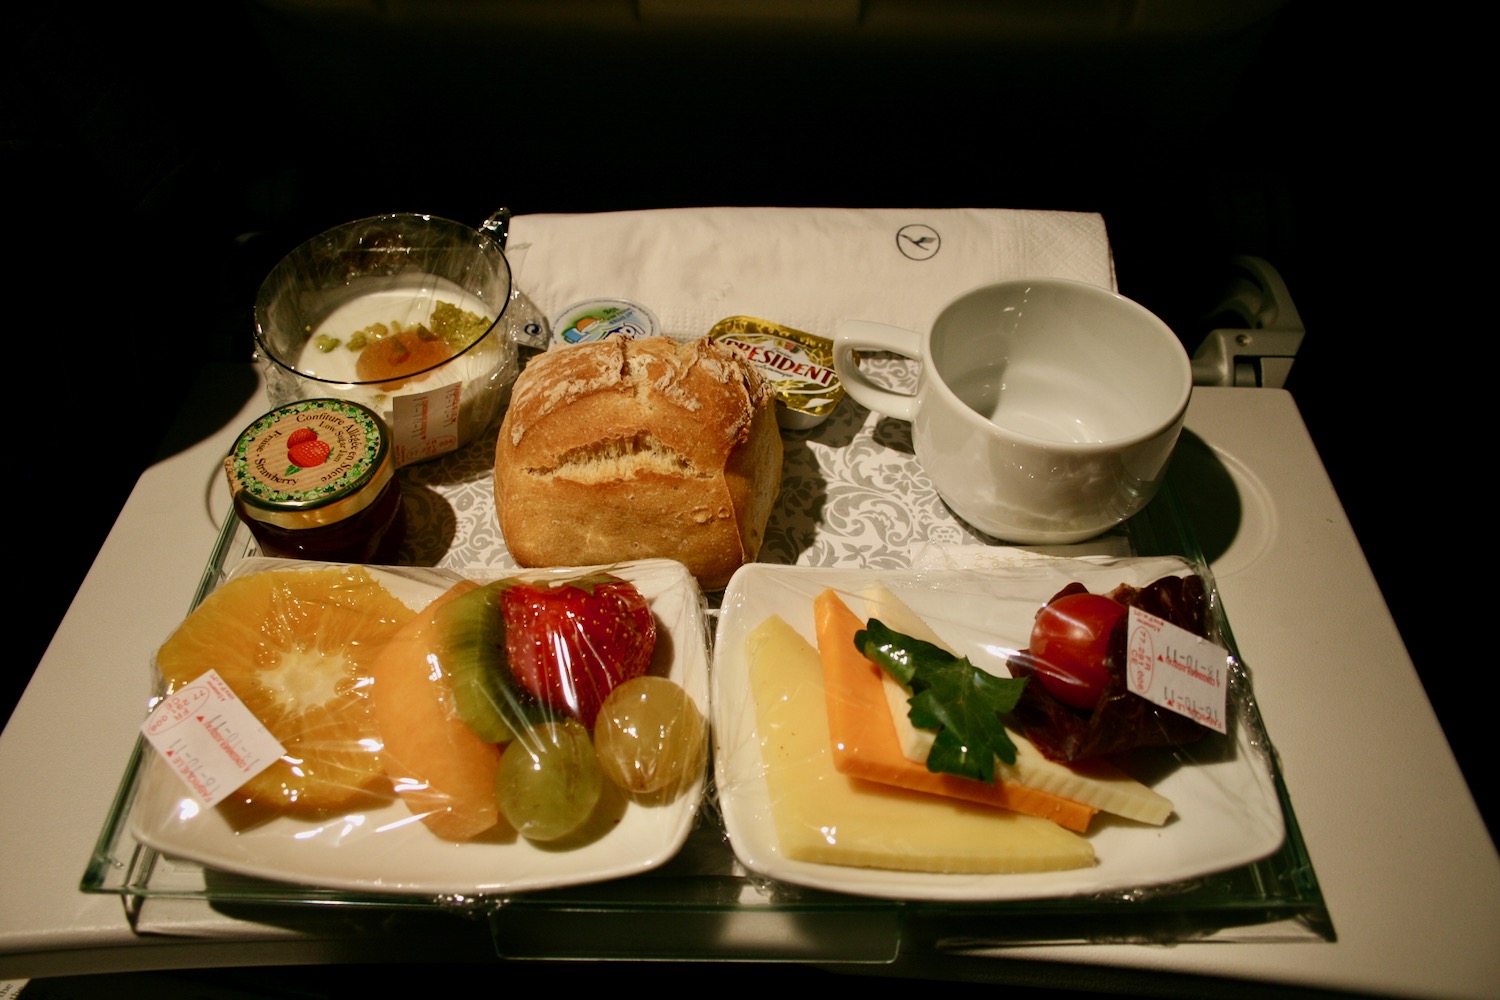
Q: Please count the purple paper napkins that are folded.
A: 0